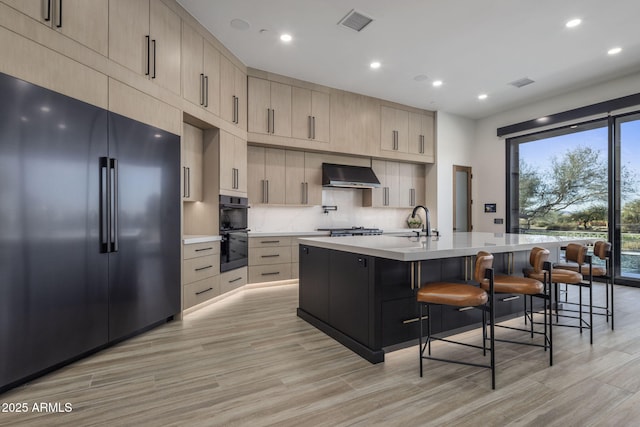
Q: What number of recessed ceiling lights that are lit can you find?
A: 6